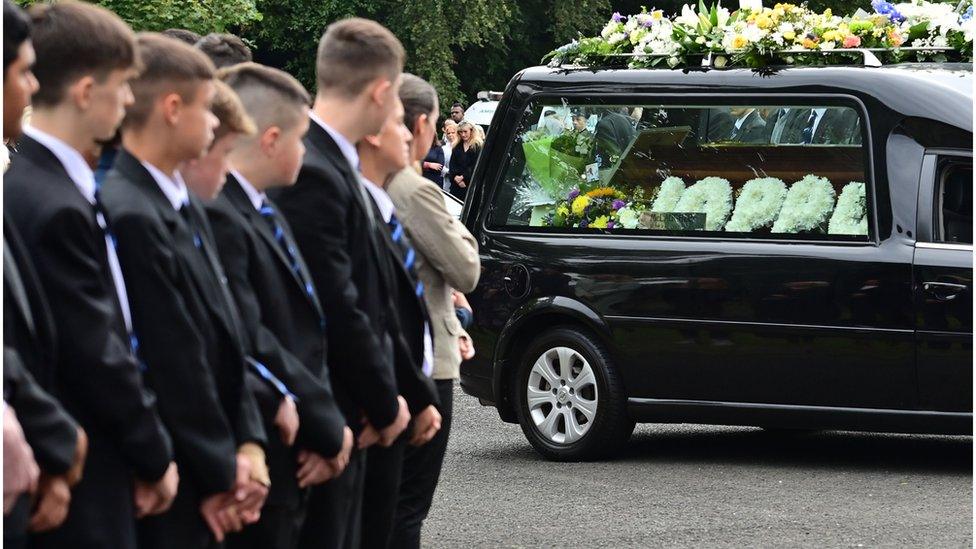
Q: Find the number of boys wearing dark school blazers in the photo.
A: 7